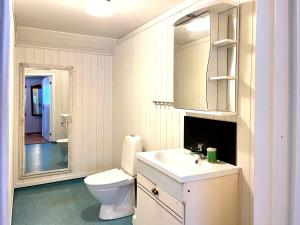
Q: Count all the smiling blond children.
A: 0